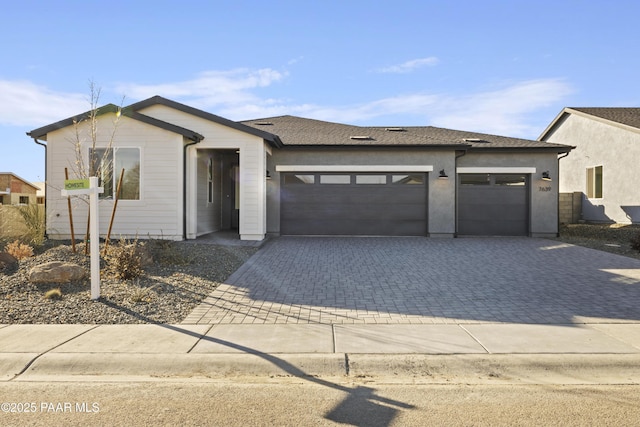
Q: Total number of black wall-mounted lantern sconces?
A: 3